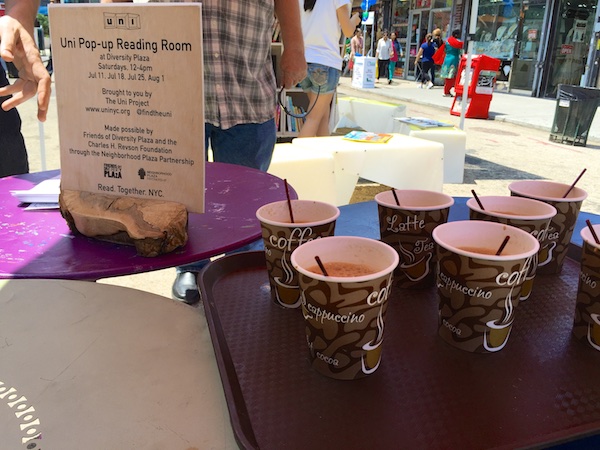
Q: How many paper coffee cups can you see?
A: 7